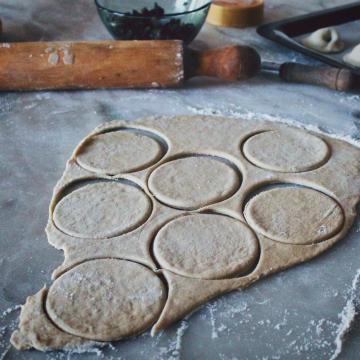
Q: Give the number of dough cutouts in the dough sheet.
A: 7